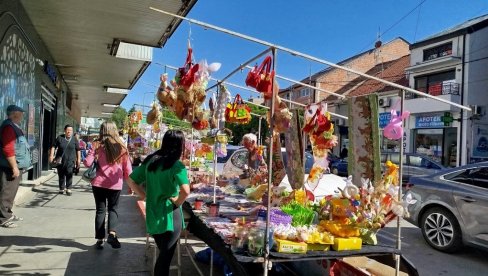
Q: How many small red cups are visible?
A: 2